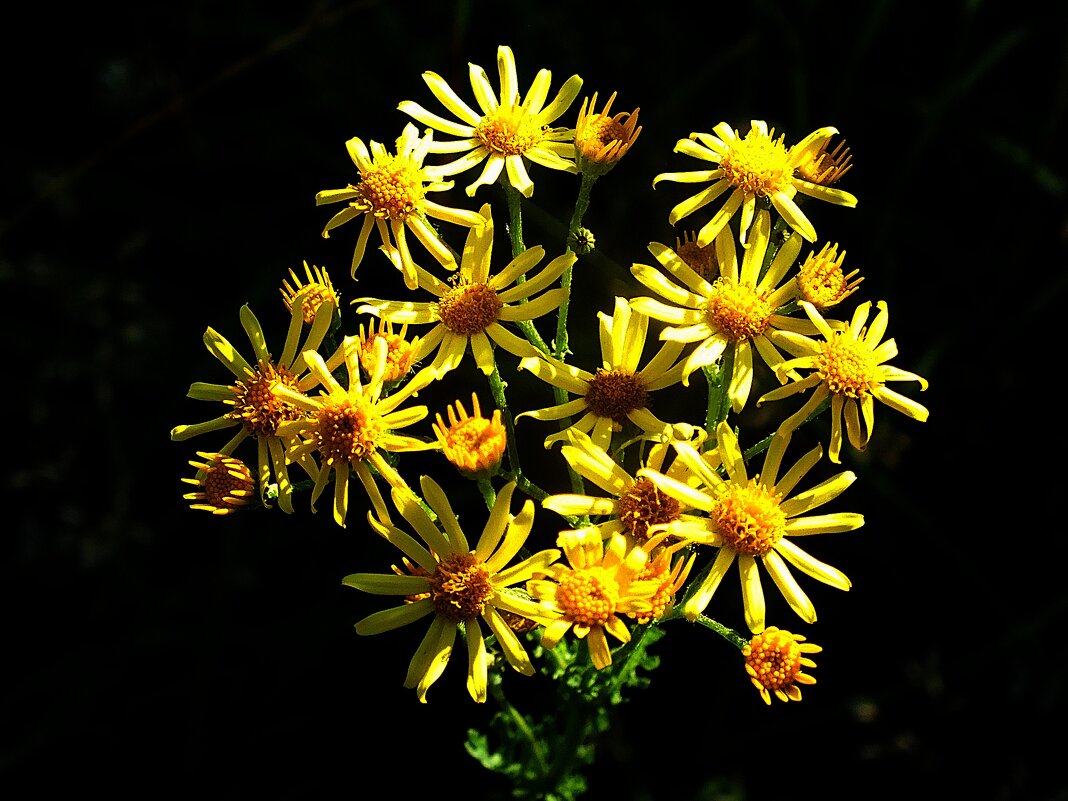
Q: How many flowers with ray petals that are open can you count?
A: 13